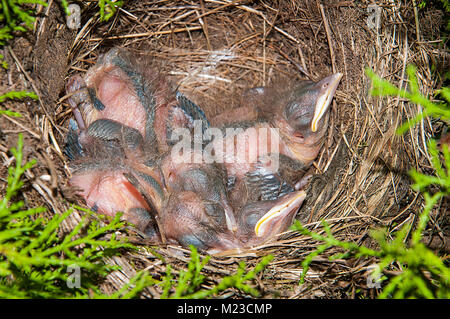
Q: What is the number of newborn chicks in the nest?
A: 4